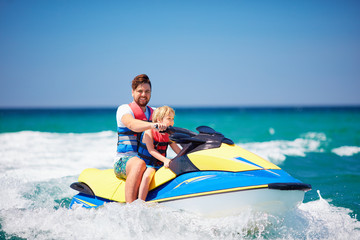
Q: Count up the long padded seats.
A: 1